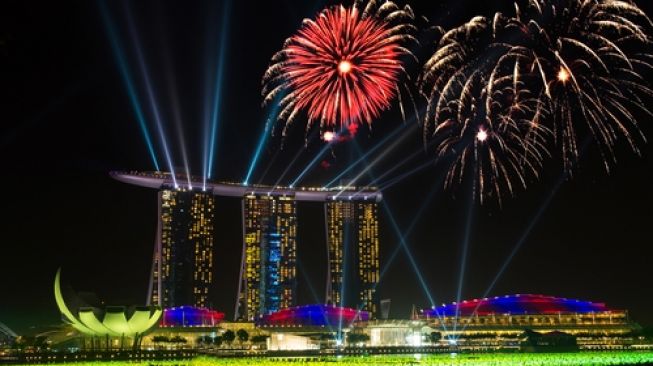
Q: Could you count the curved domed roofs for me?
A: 3